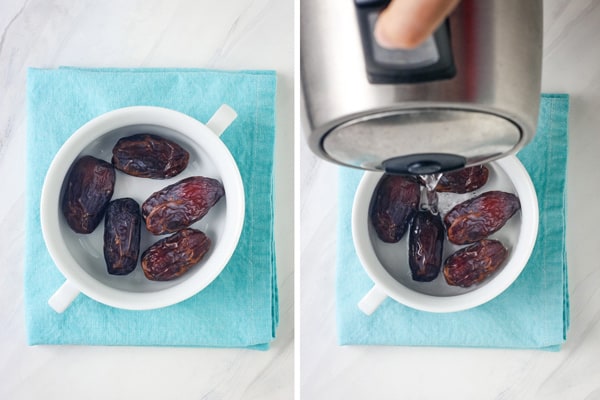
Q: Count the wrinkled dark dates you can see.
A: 10